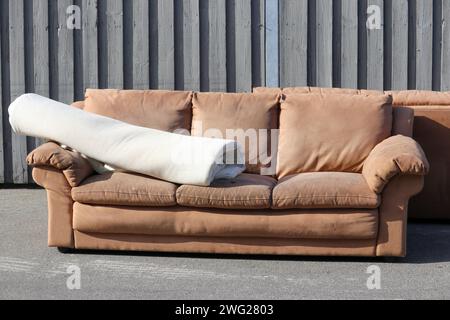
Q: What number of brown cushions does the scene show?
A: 6